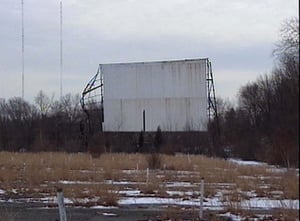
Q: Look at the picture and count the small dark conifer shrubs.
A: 2